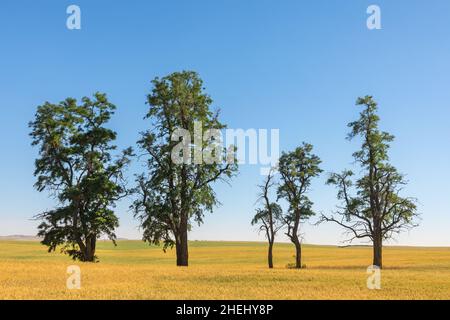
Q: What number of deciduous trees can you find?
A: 5